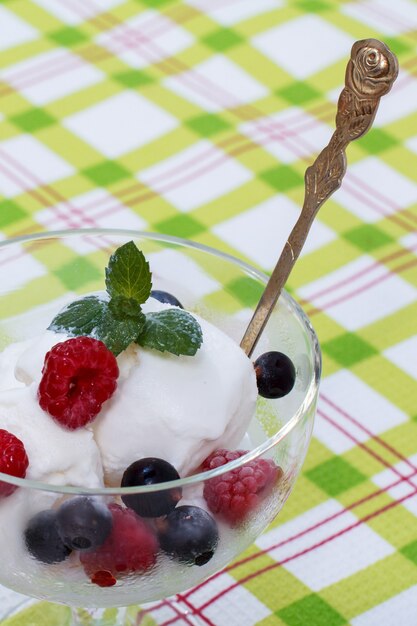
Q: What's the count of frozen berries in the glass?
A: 10